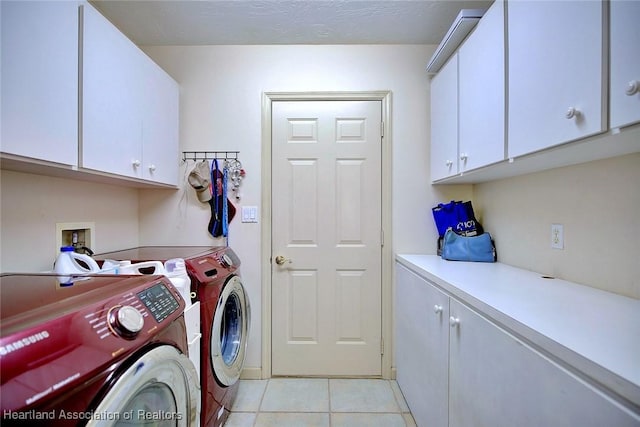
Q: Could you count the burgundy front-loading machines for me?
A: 2